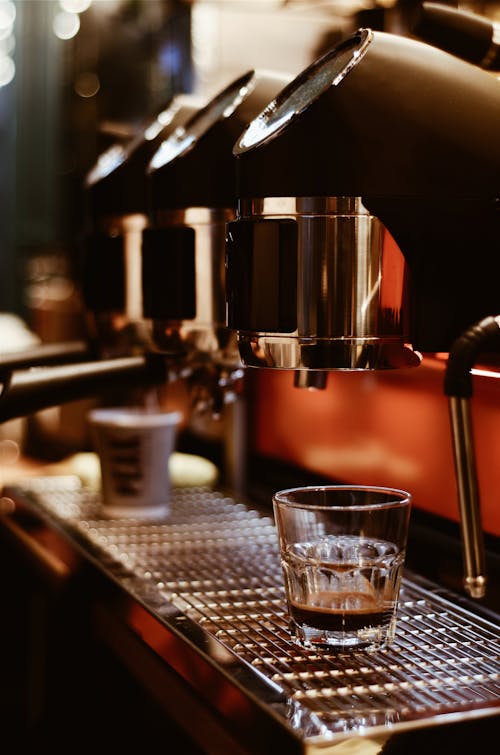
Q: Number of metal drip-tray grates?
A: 1